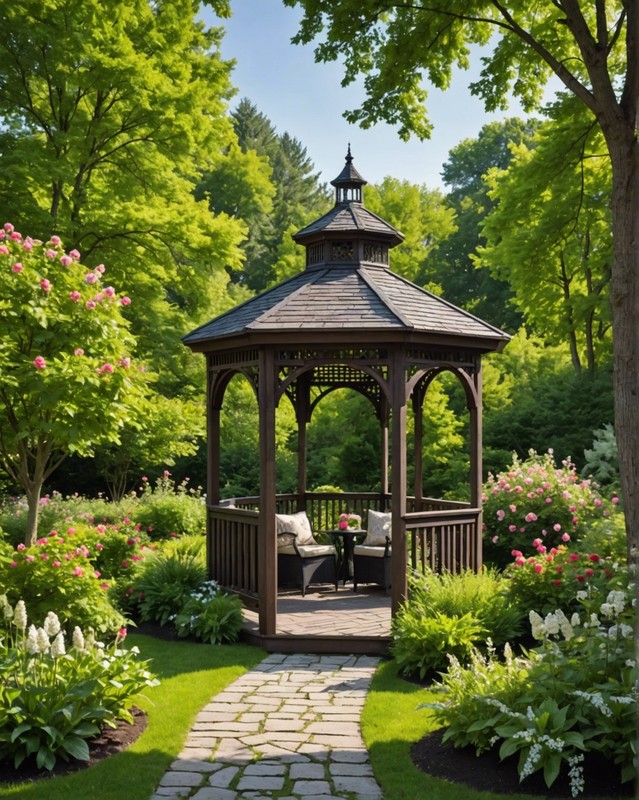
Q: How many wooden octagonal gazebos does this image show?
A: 1